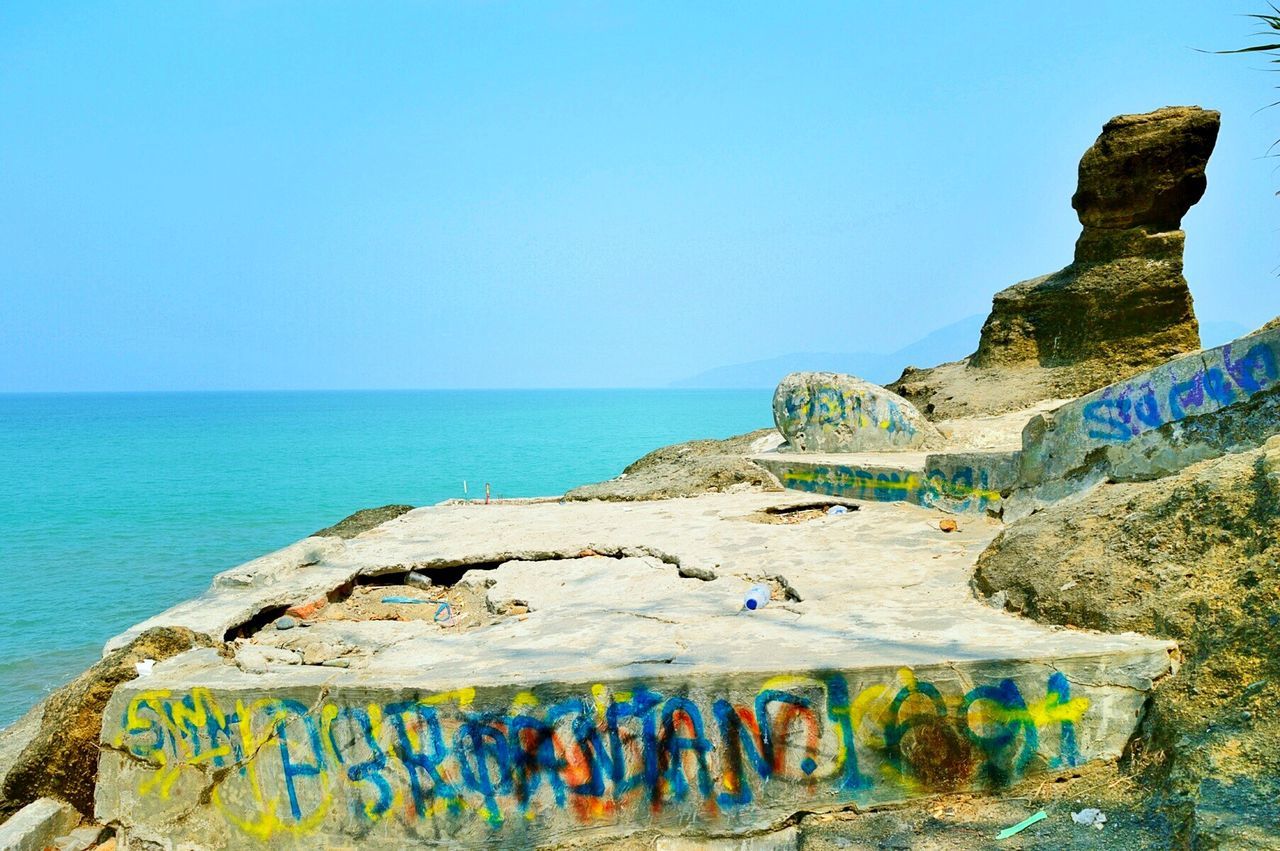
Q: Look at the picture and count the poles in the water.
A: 2